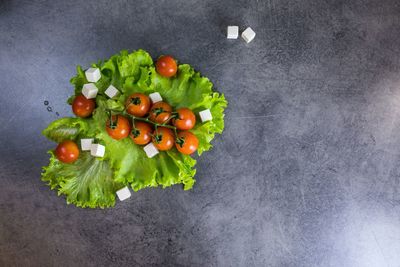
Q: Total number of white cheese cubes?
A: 11